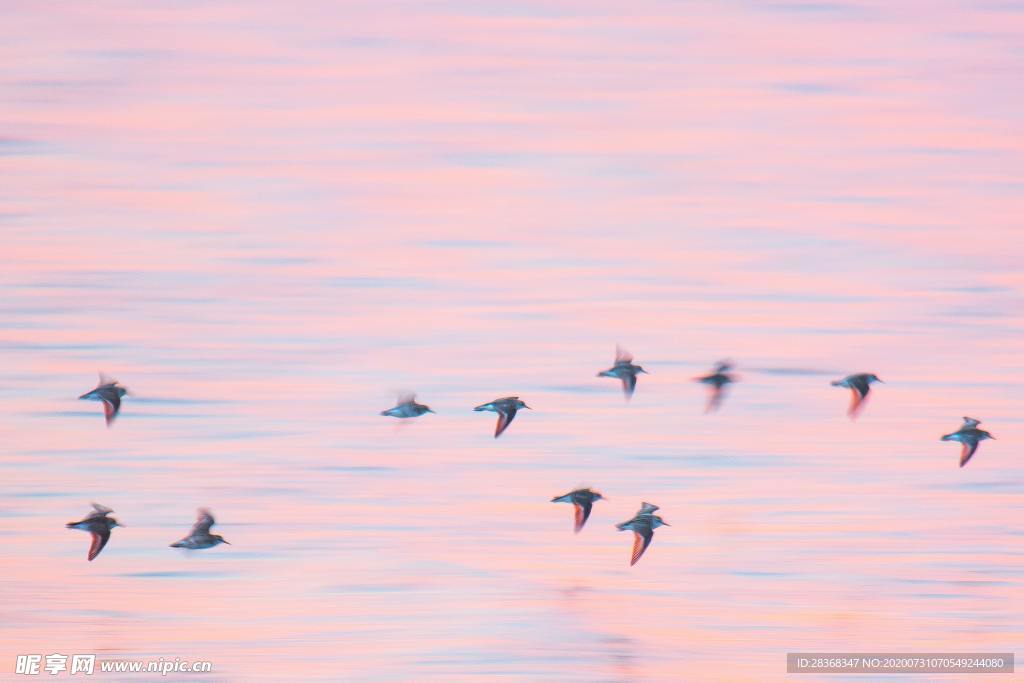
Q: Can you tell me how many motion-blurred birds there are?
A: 11